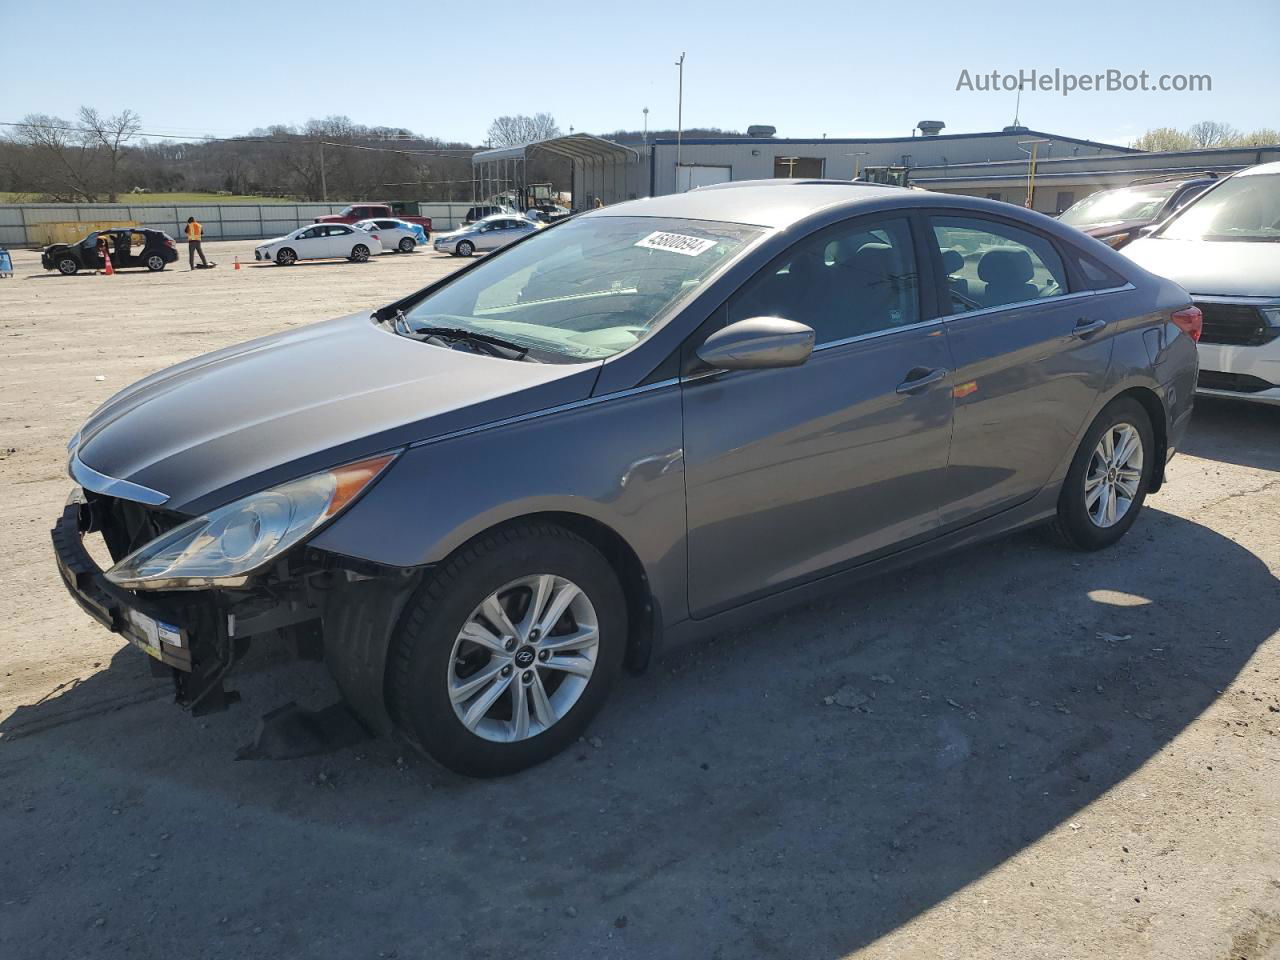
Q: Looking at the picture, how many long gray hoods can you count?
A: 1